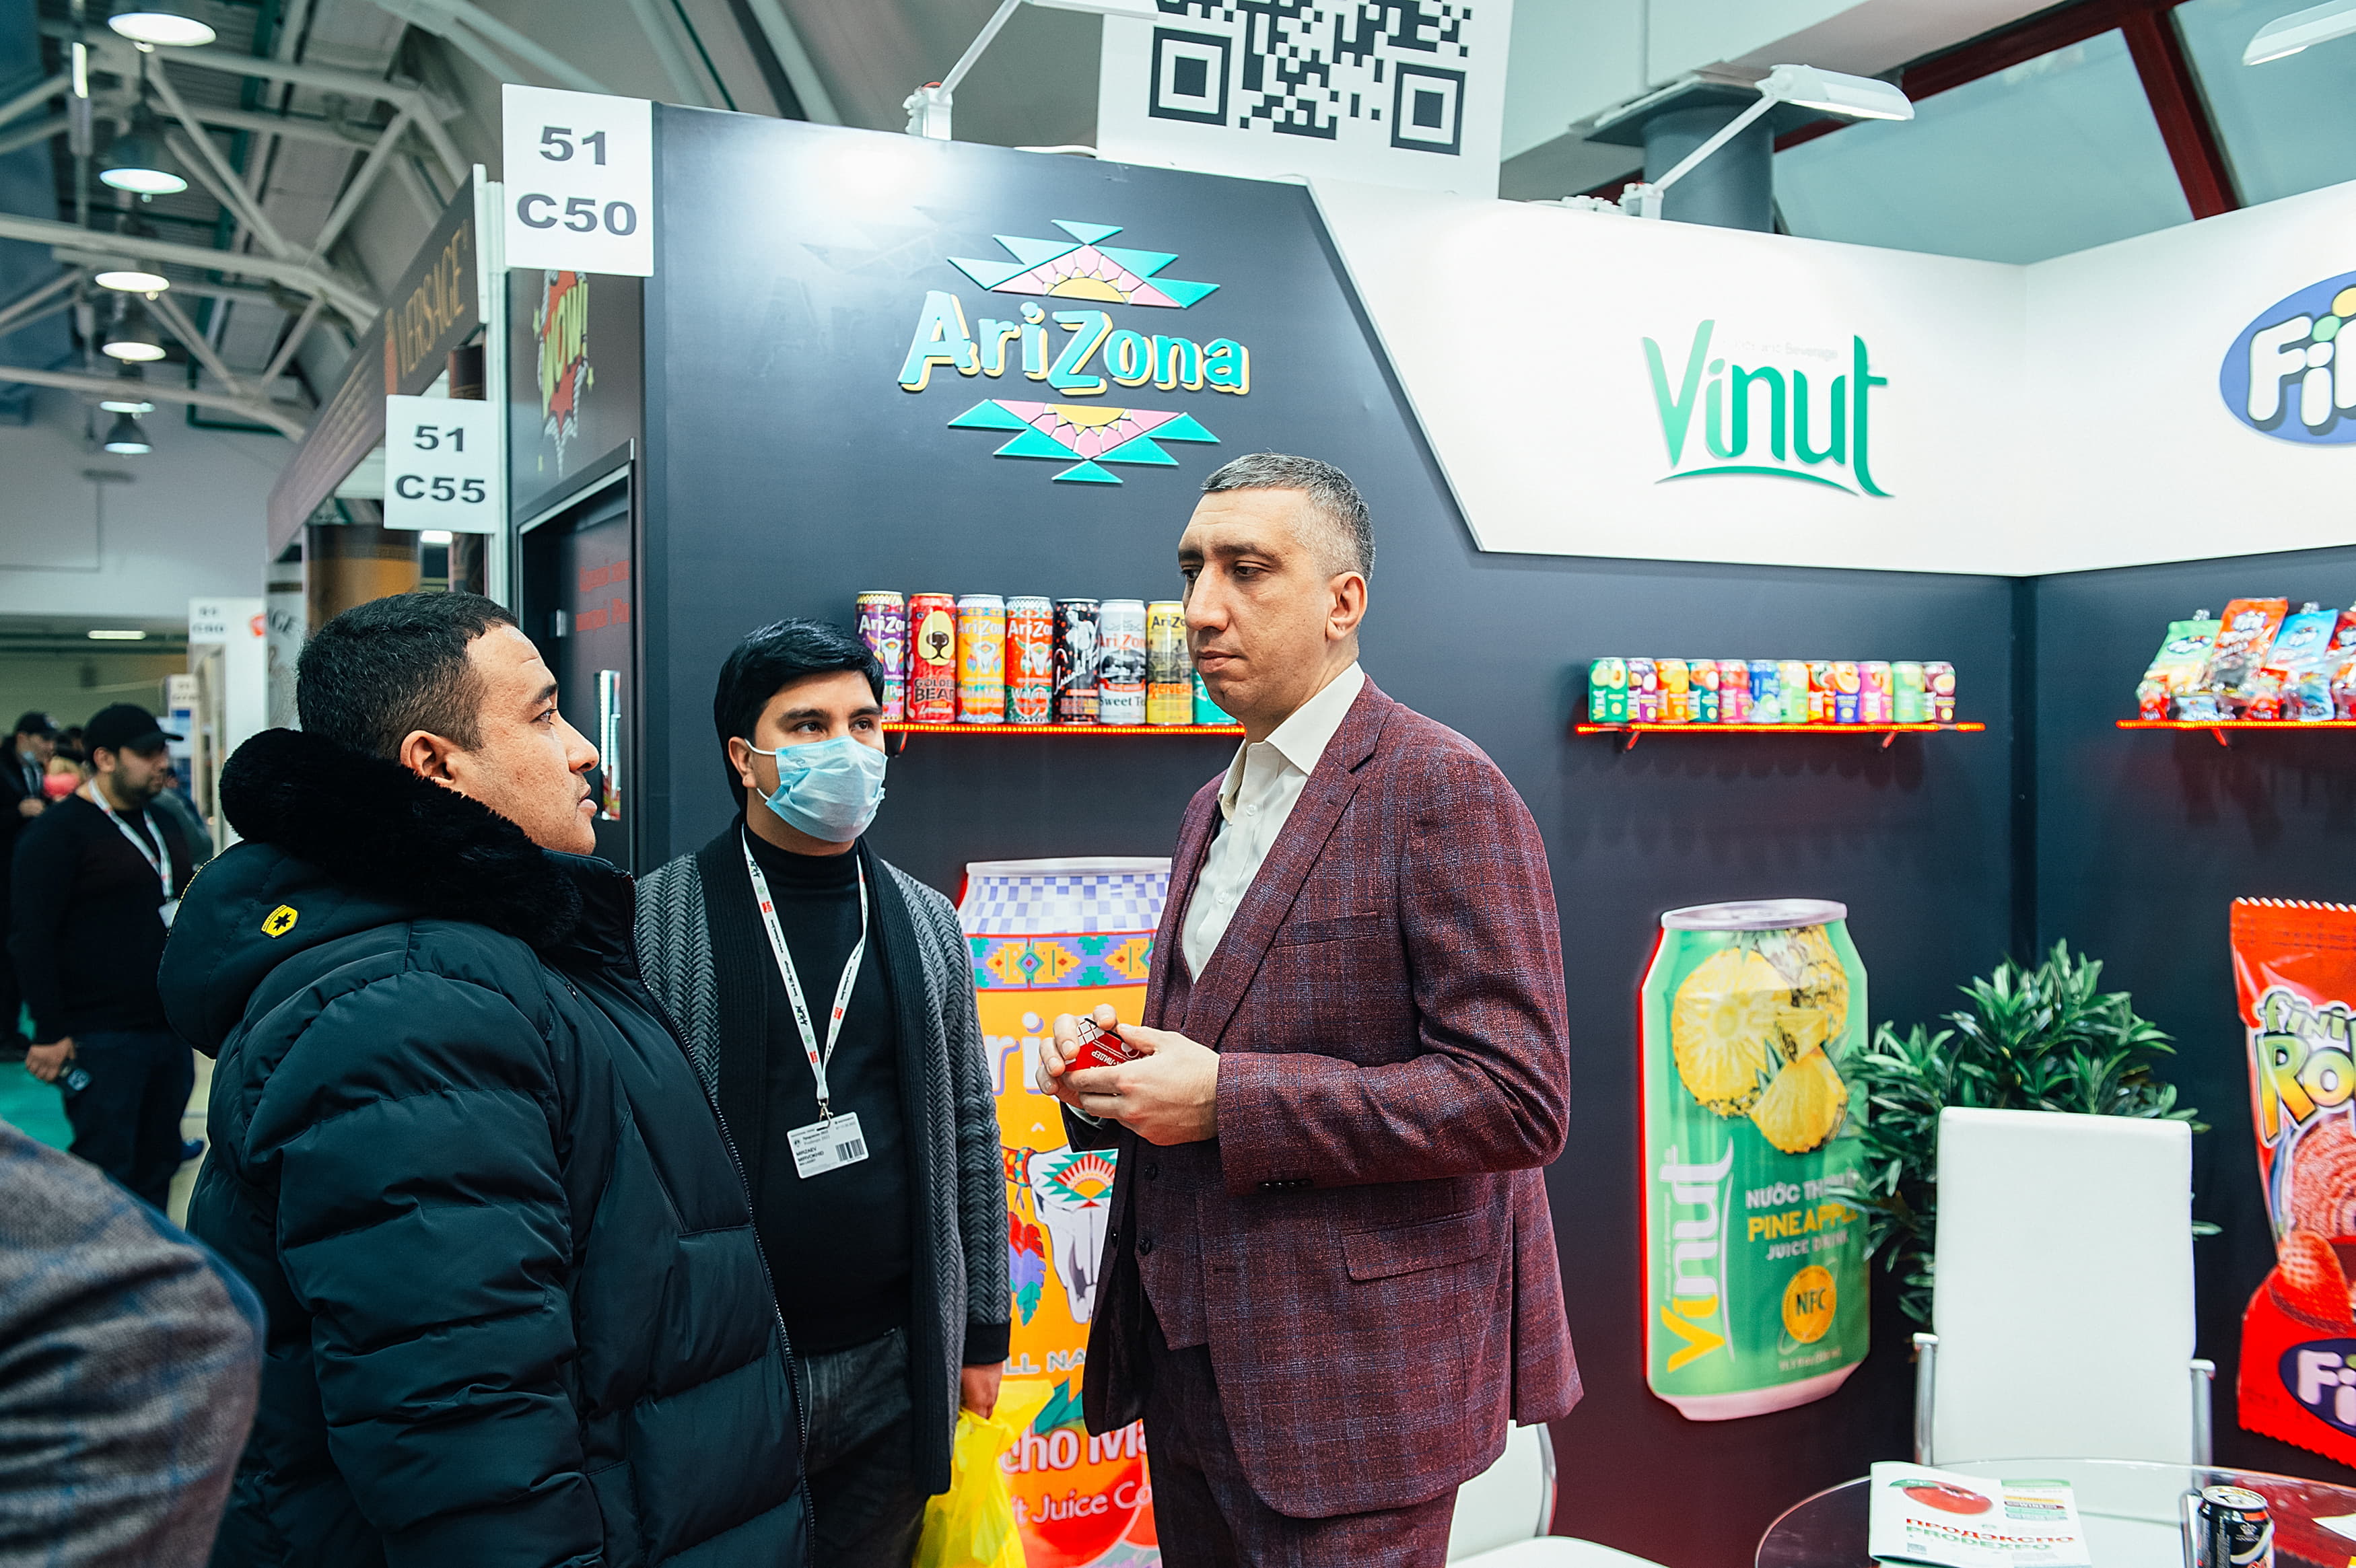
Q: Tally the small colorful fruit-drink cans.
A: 12